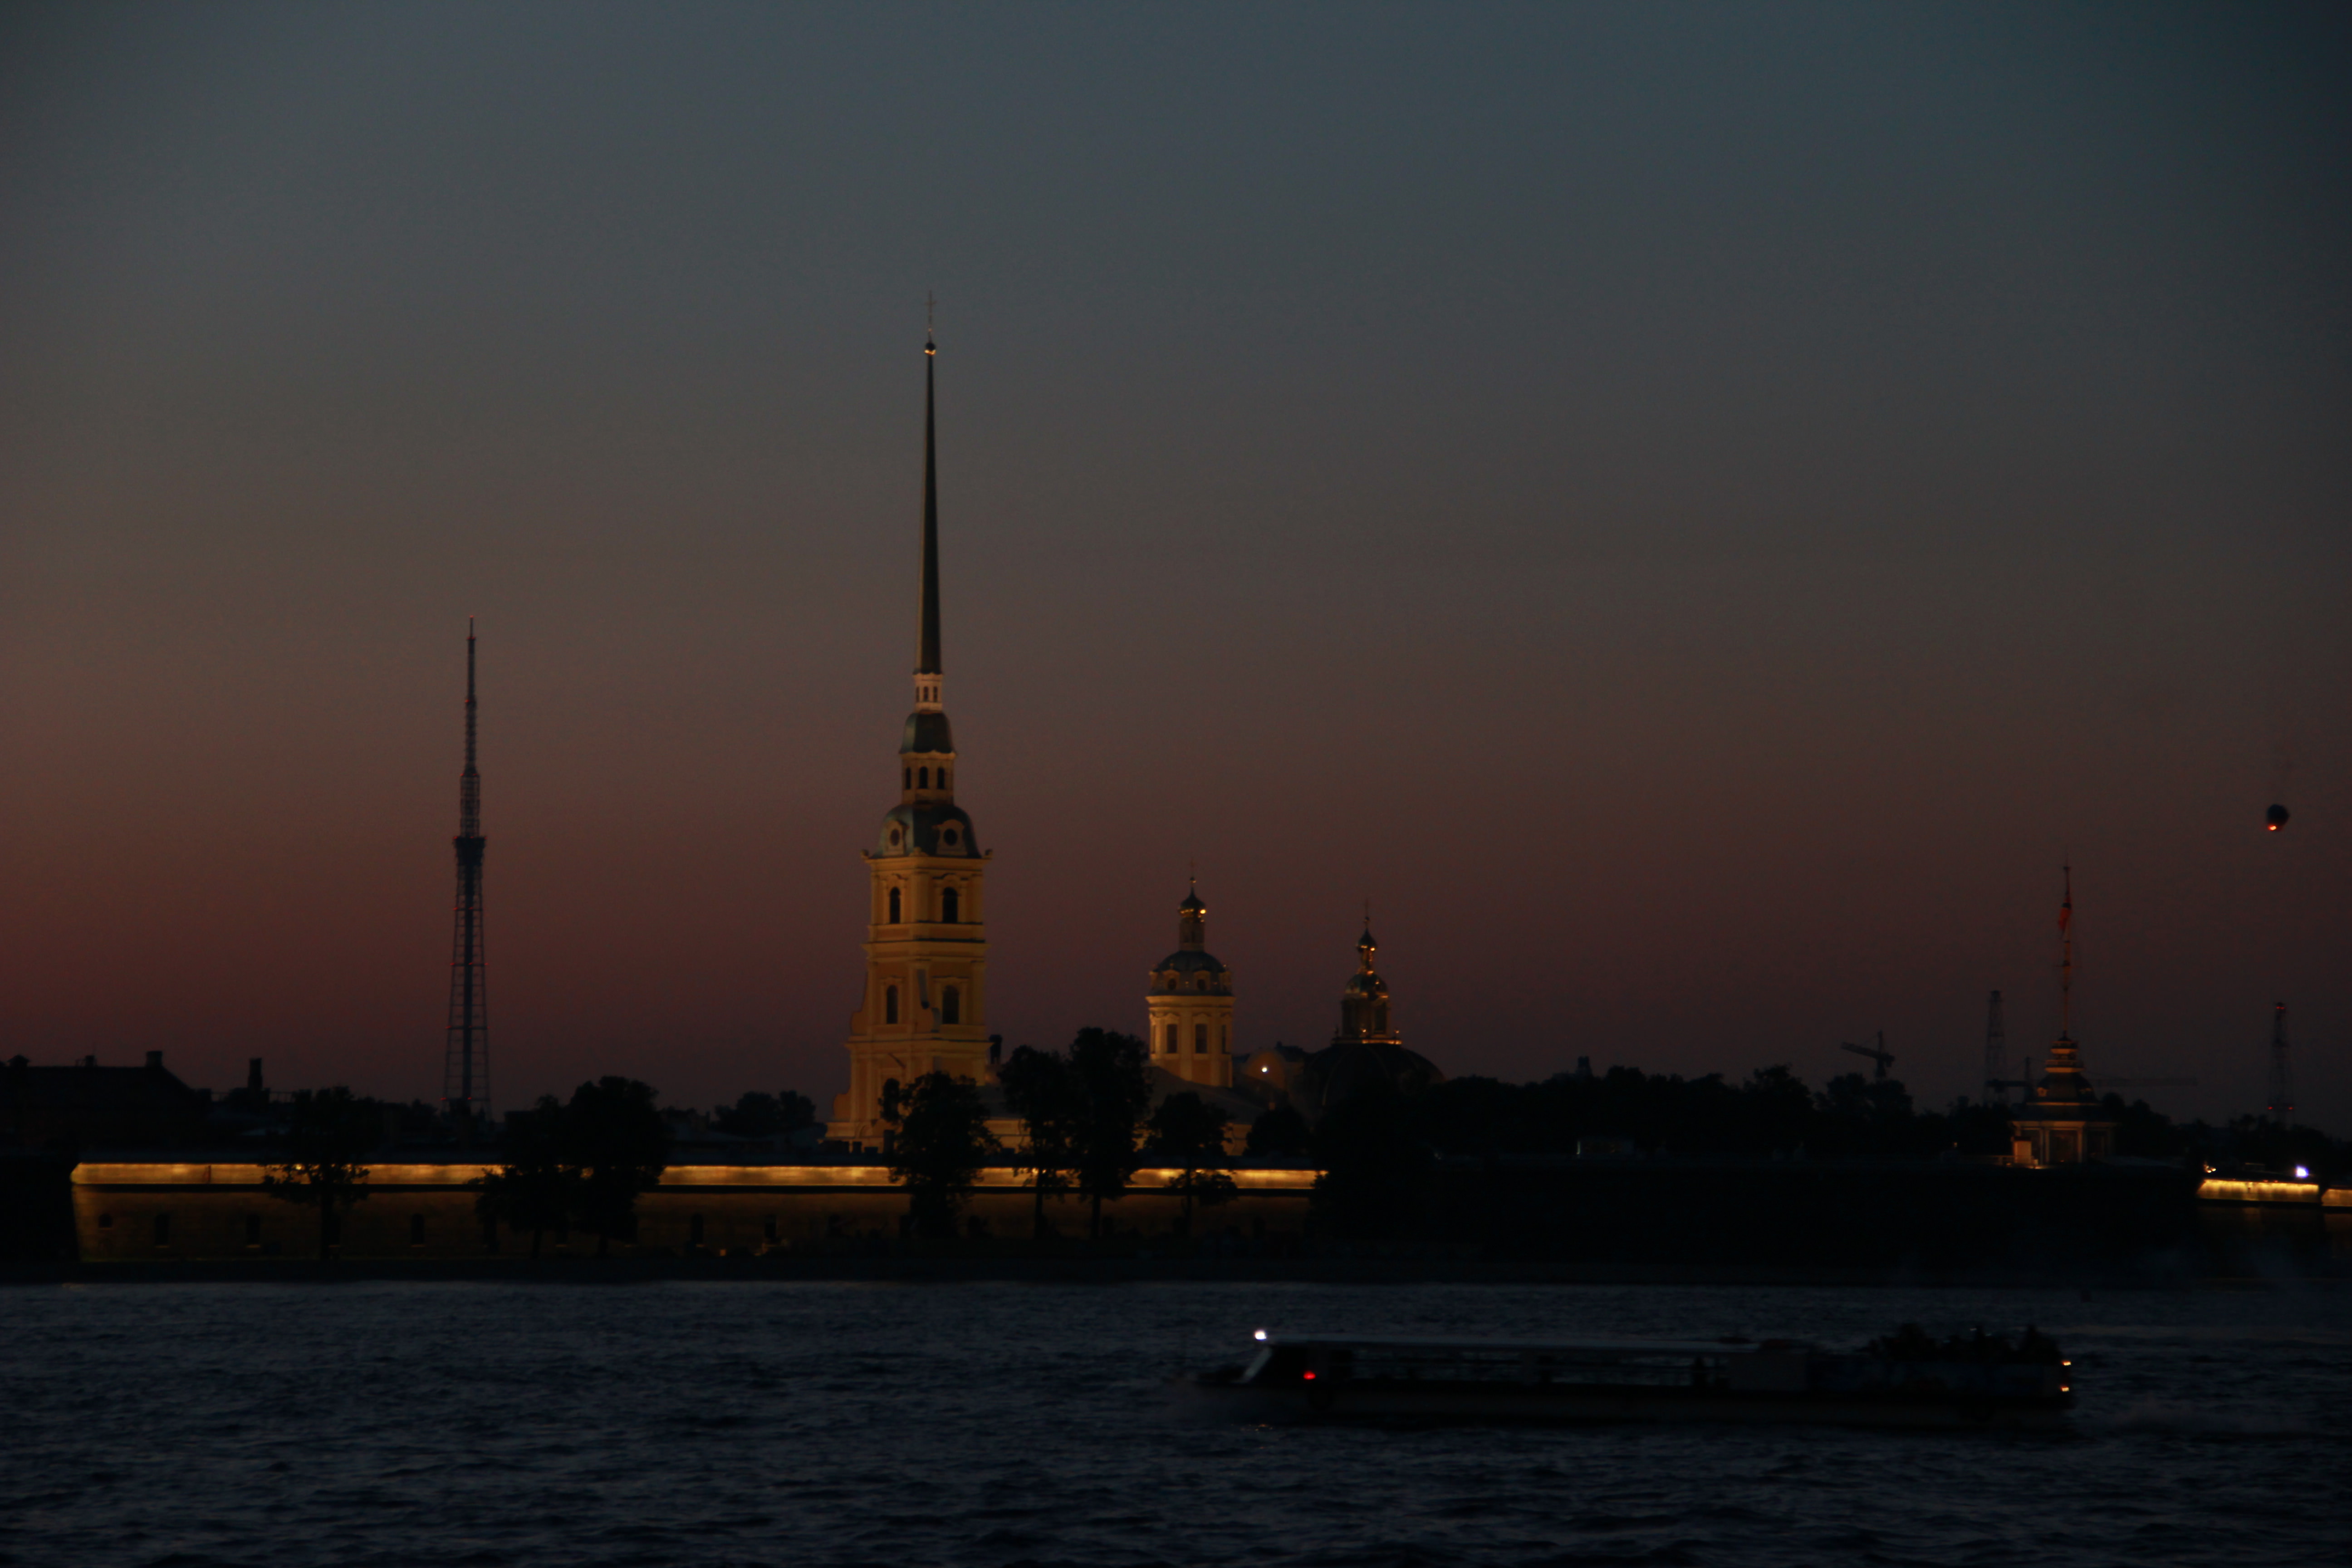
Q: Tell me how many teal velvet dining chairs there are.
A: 0